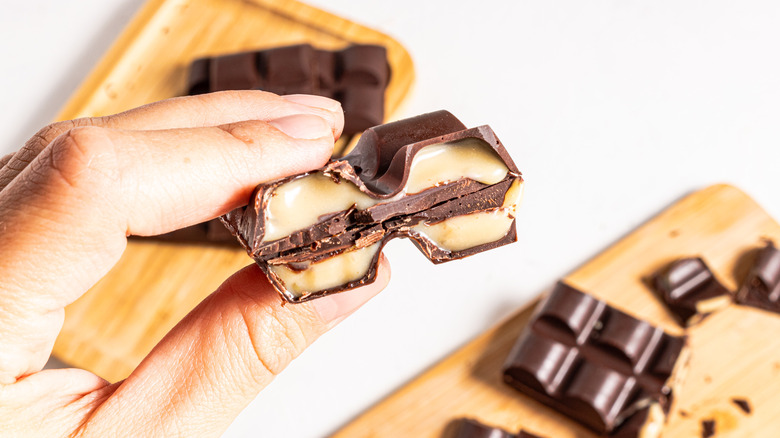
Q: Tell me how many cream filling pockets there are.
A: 4